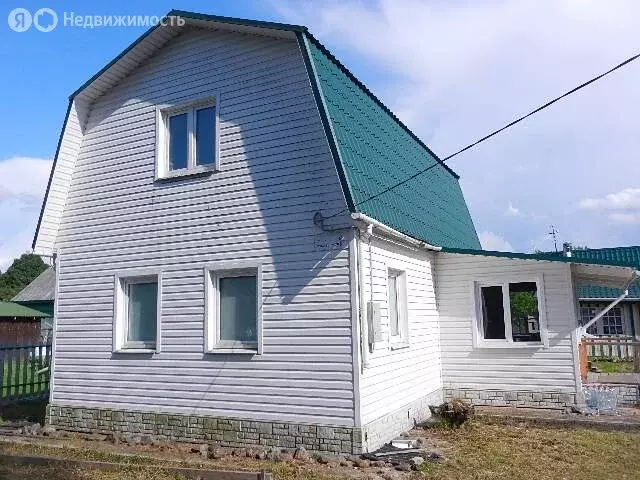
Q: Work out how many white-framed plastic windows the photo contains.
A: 5